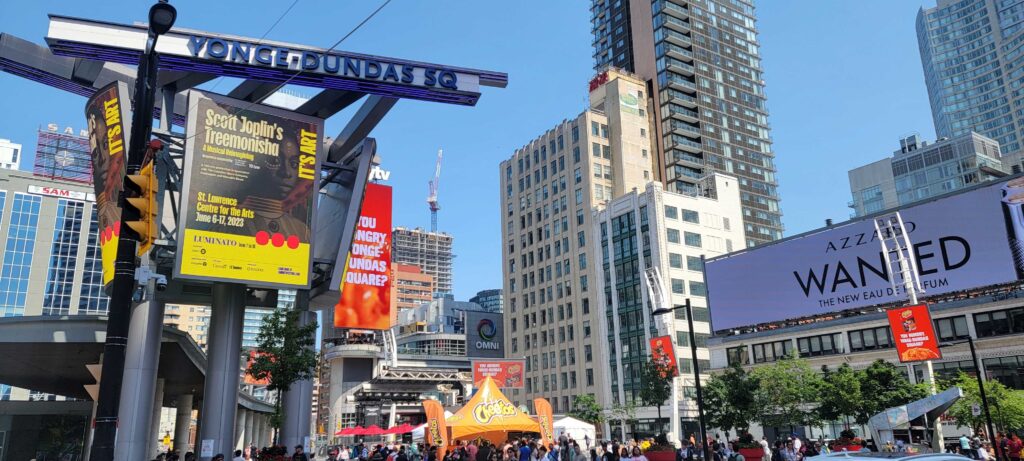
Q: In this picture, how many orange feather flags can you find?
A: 2